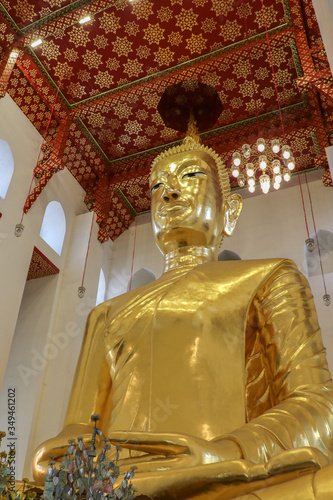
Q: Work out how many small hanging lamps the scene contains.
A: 4